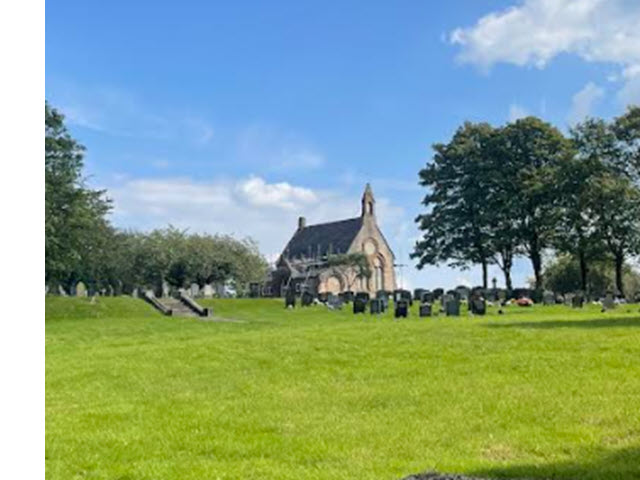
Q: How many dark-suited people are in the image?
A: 0